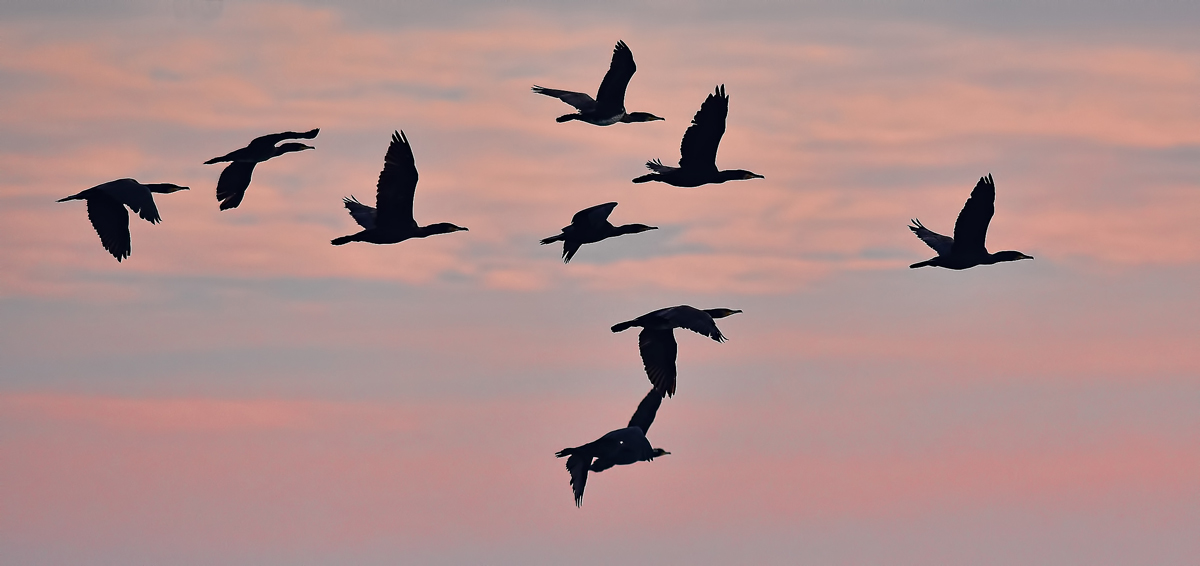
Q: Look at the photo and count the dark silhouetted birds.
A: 9